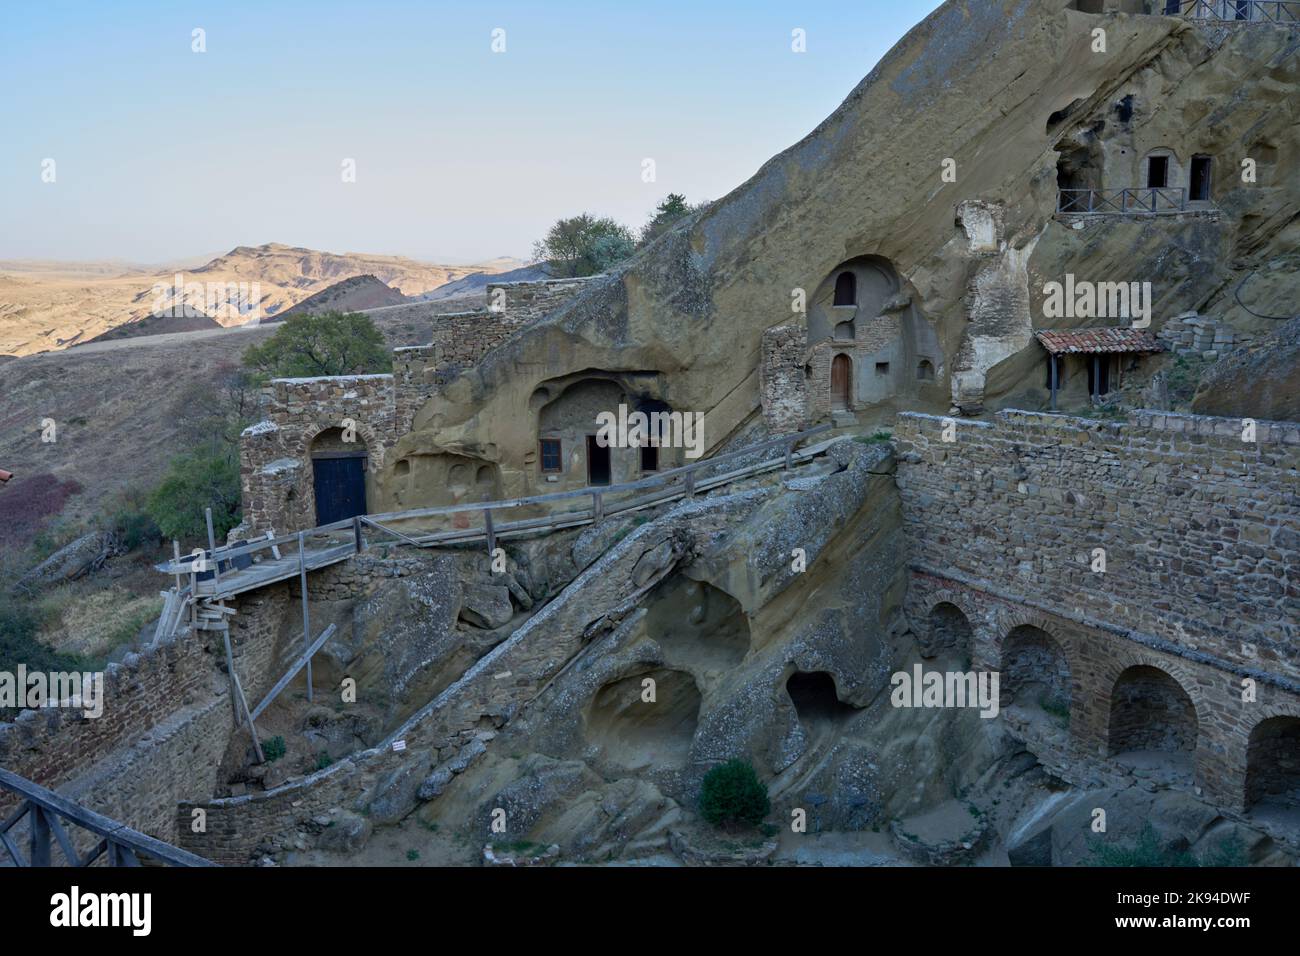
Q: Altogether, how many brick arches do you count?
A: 5